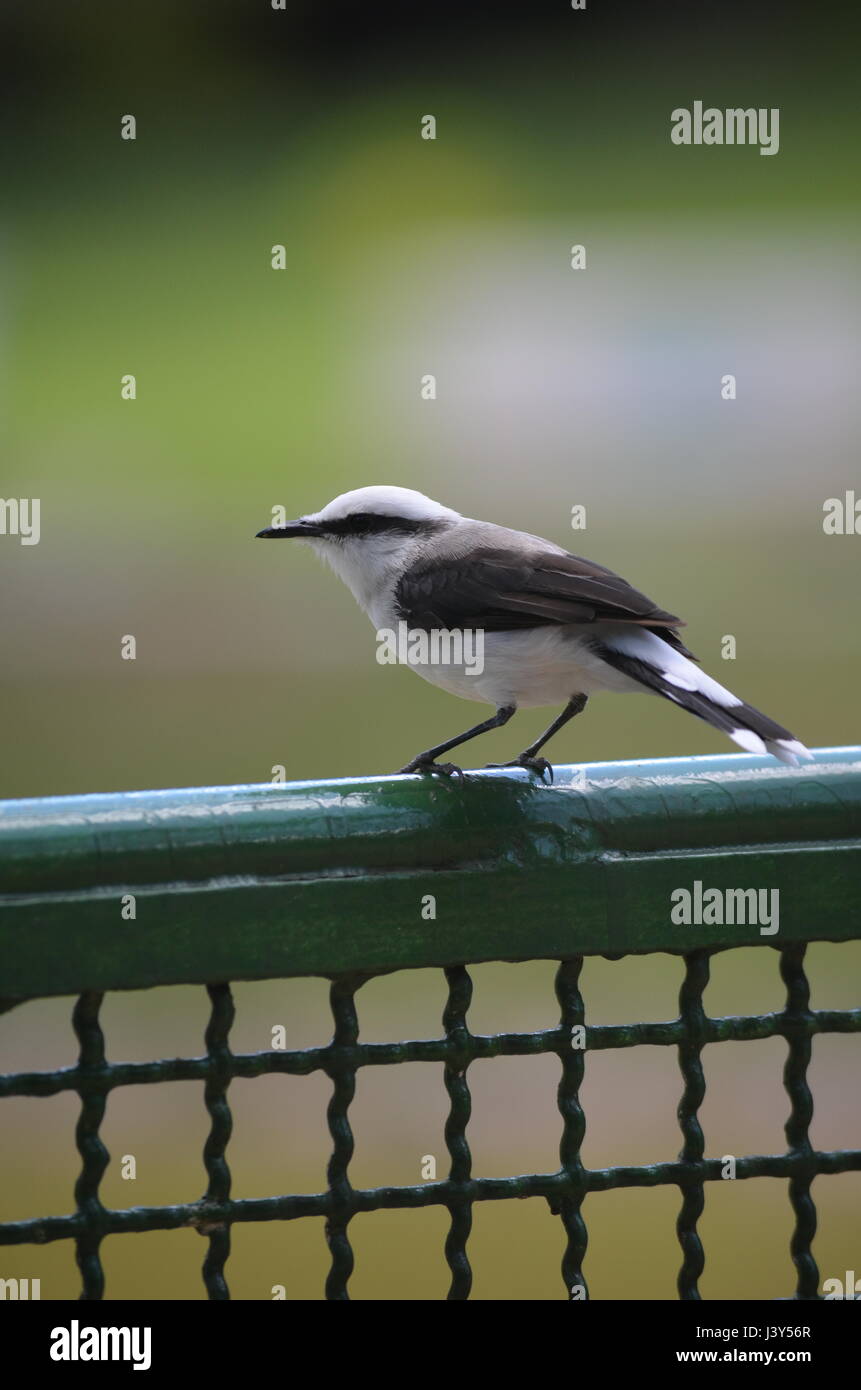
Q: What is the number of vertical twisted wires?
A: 7